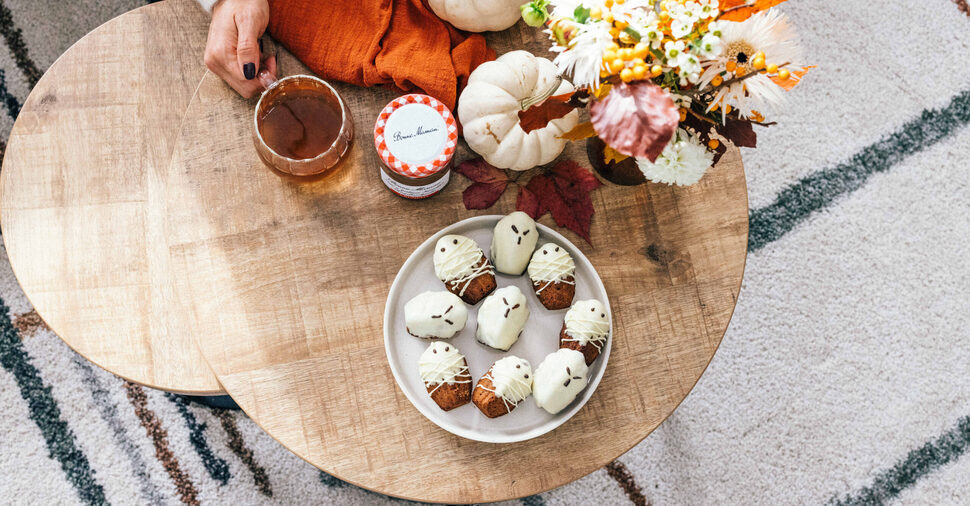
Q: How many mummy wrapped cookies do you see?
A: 5